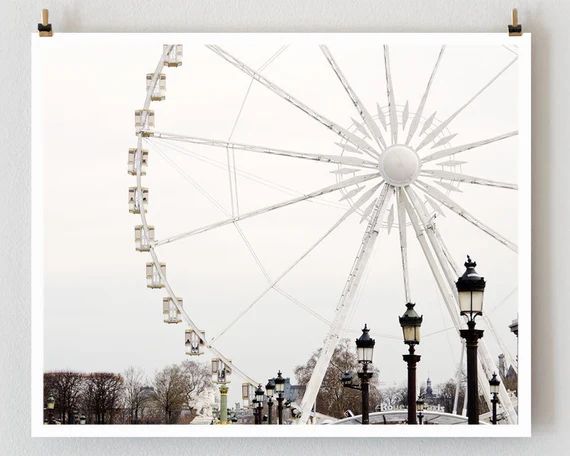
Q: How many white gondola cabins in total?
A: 11